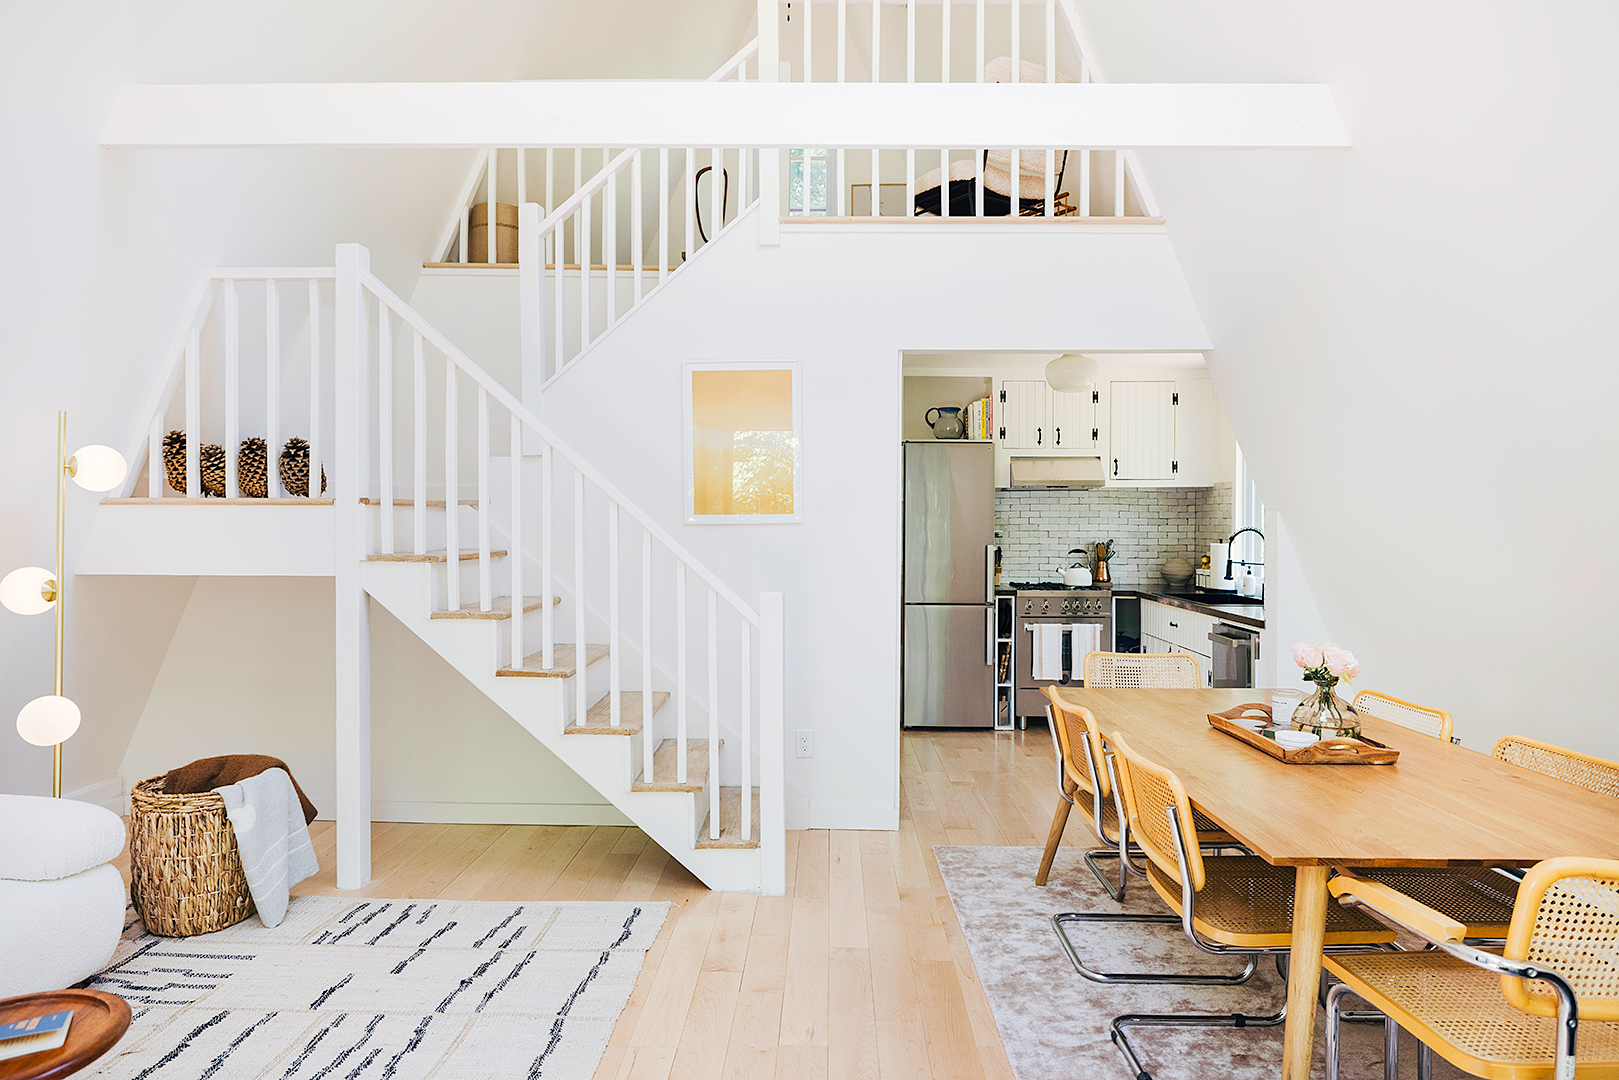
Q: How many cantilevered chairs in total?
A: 6